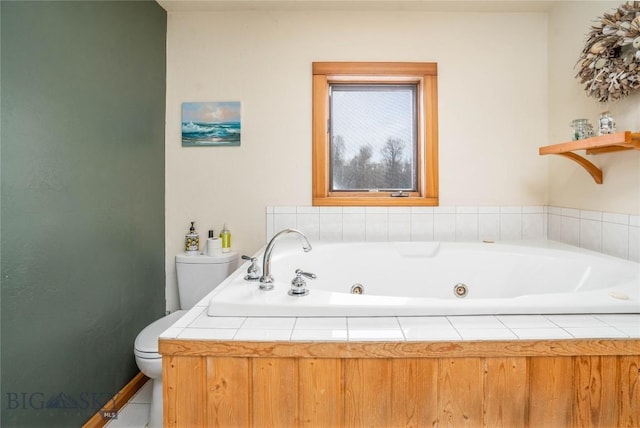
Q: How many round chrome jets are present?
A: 2